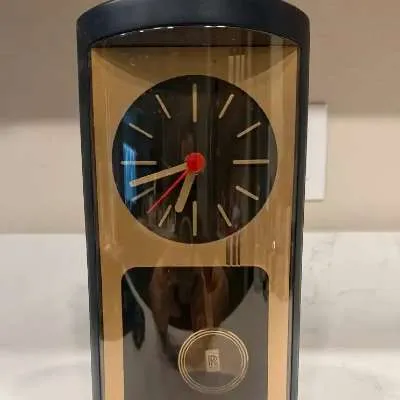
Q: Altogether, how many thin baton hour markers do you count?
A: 12